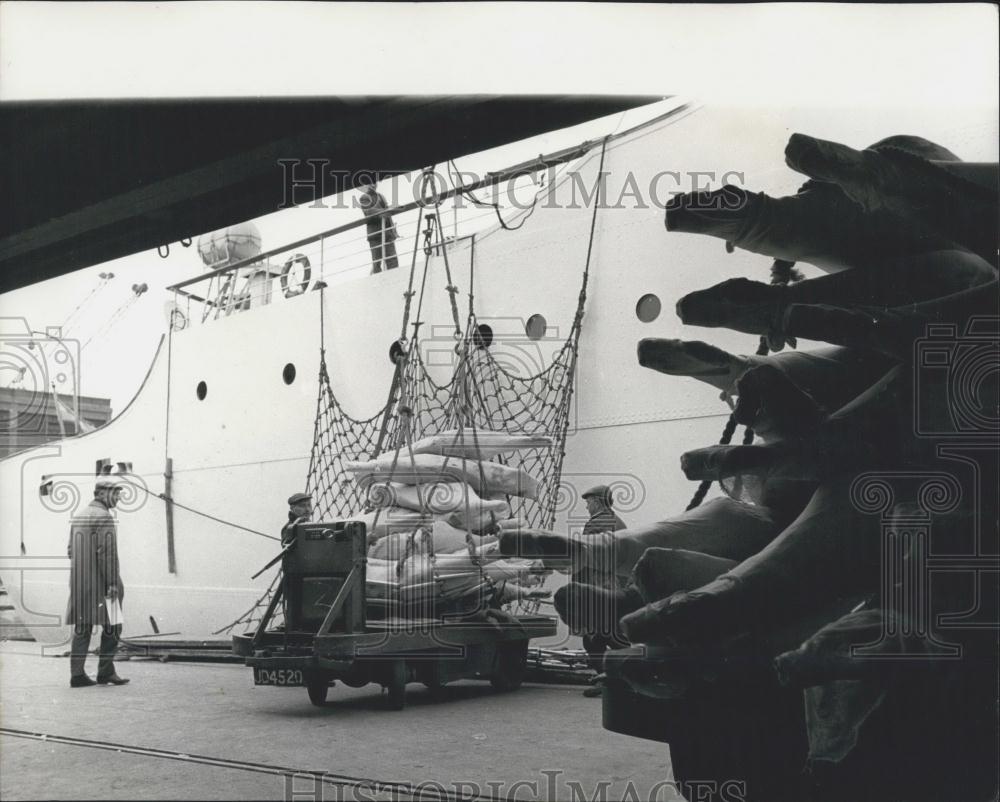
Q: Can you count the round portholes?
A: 6